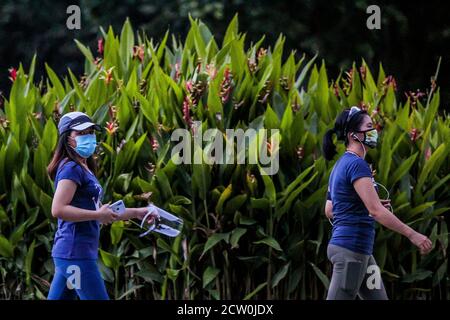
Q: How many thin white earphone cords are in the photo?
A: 1